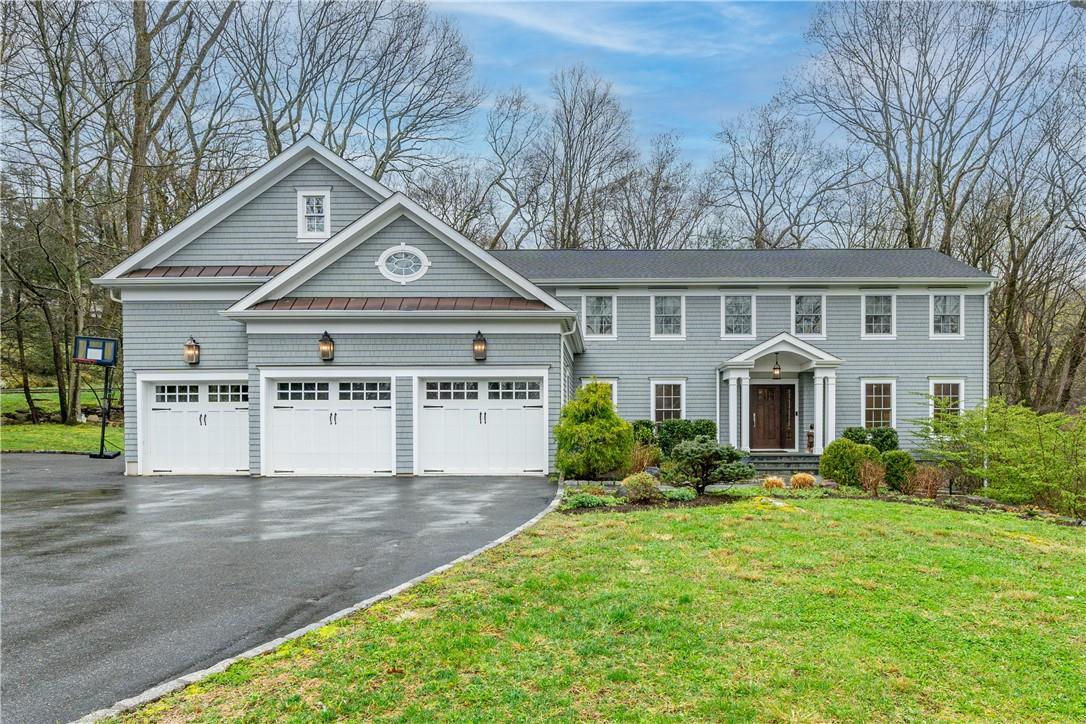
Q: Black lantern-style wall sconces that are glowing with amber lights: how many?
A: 3